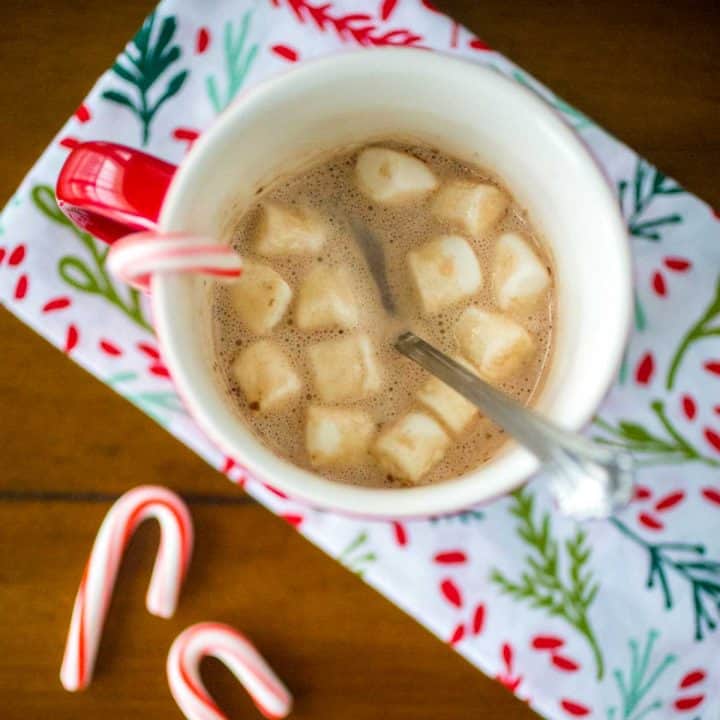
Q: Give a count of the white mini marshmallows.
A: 13